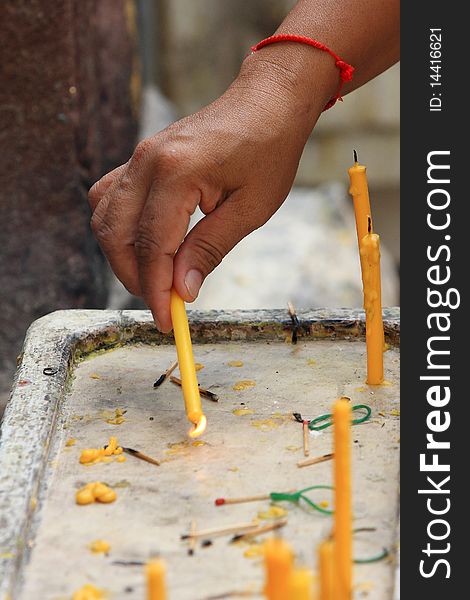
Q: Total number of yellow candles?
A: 8